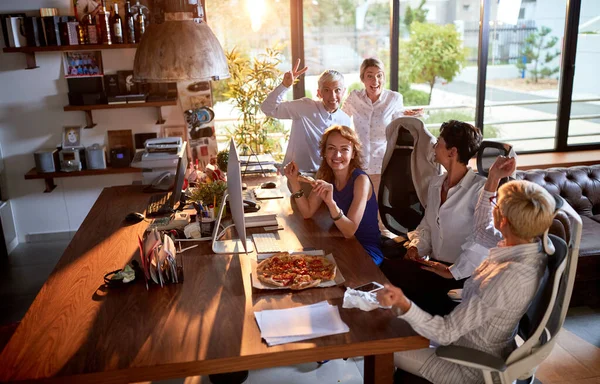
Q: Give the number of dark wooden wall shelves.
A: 3